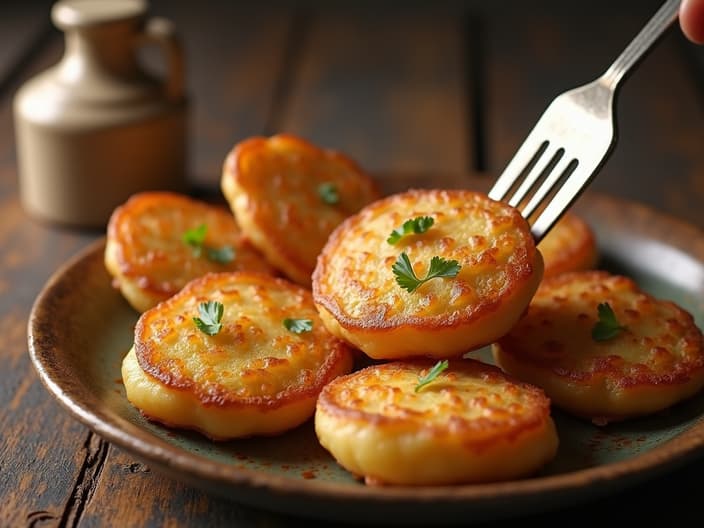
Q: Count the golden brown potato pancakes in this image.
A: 7